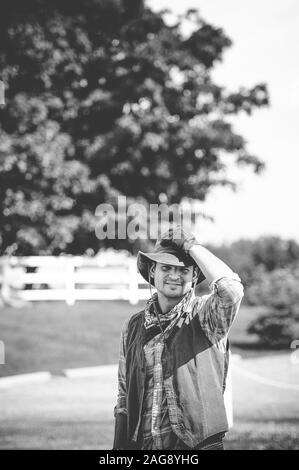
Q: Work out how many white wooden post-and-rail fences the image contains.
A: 1